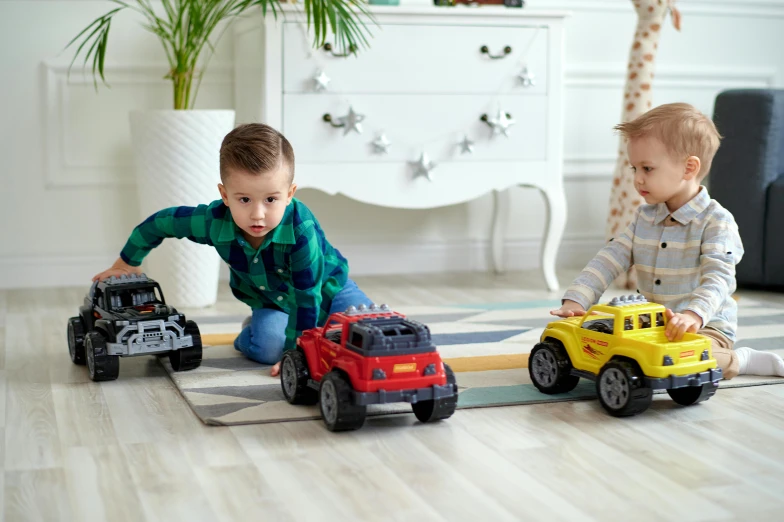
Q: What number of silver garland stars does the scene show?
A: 7